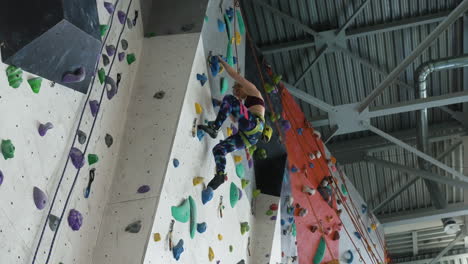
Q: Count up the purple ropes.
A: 2